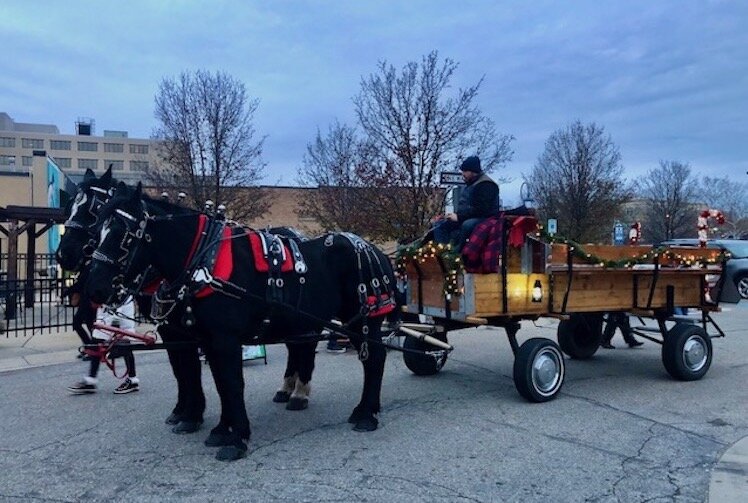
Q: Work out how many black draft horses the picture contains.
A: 2